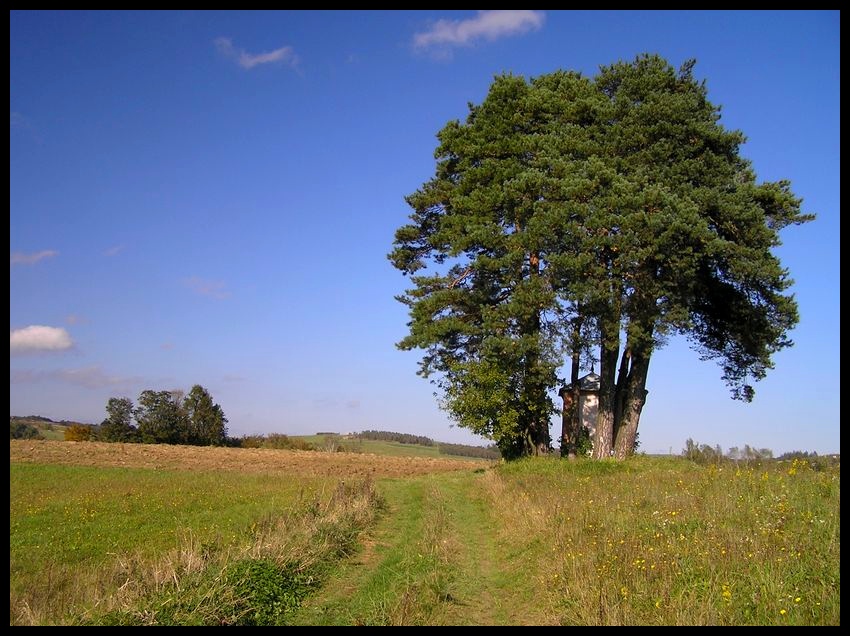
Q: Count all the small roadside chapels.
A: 1